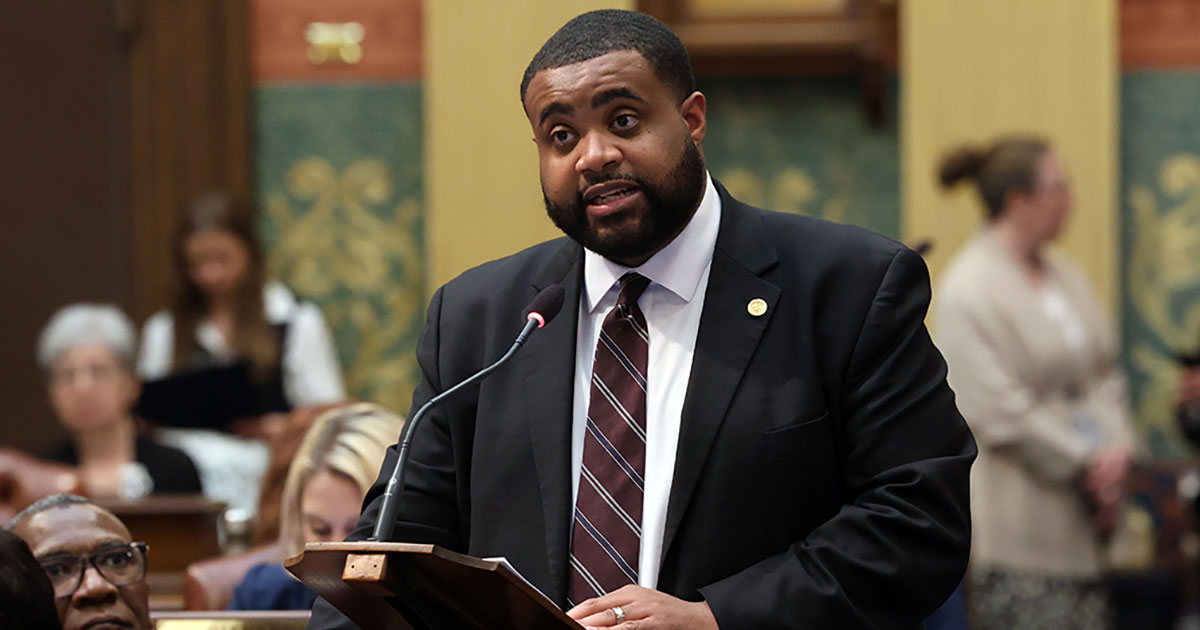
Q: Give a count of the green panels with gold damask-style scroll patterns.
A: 3